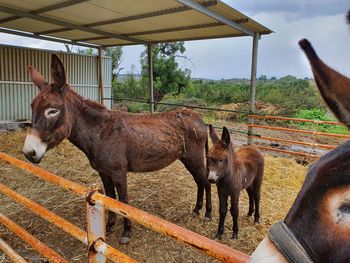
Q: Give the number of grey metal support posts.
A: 3